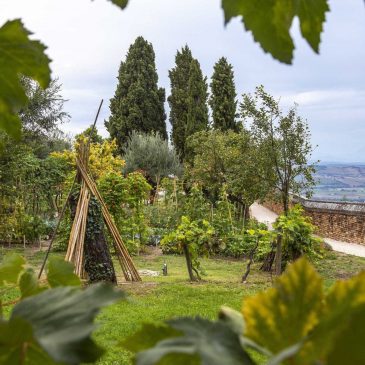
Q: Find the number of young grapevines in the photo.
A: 3